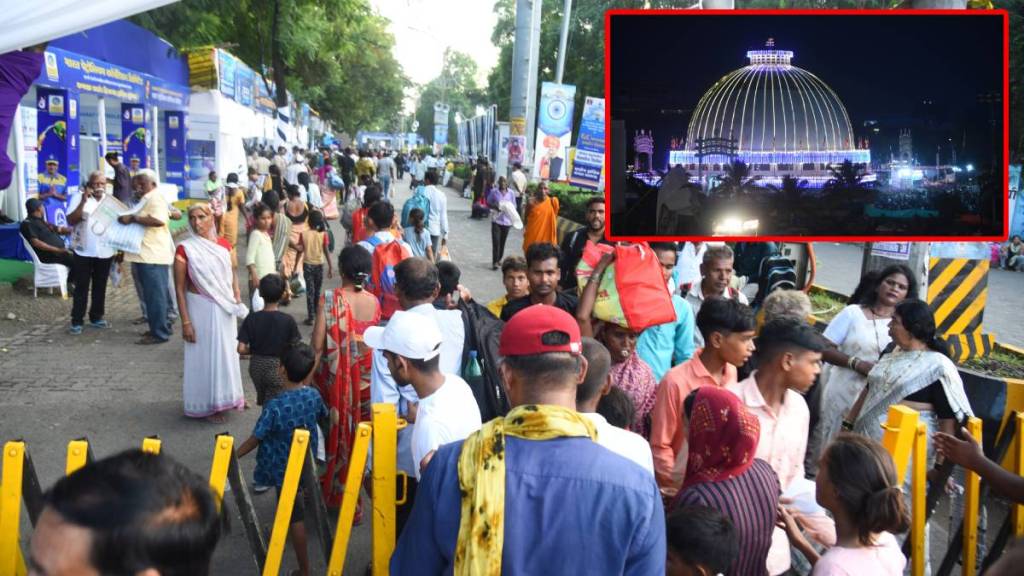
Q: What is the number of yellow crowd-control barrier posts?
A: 11